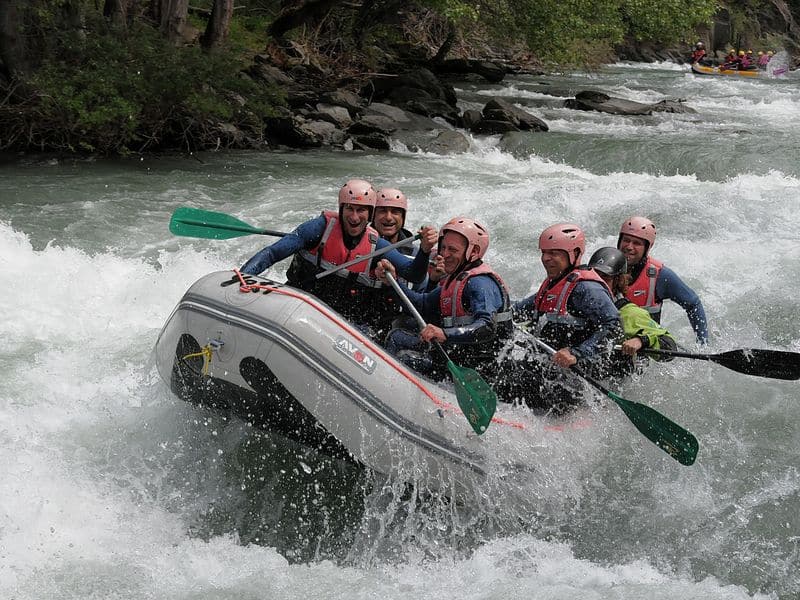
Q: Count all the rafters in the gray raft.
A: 6